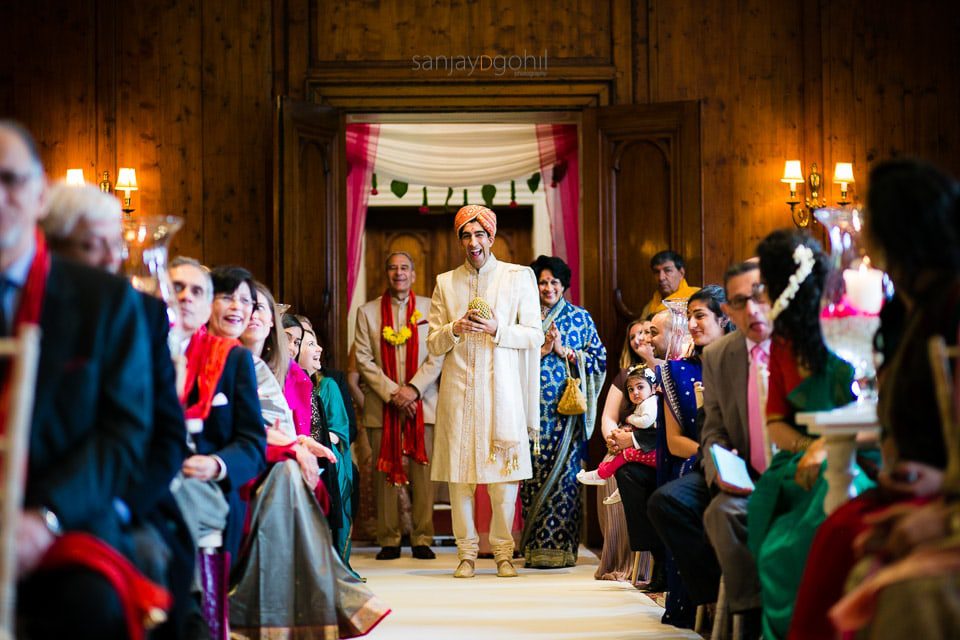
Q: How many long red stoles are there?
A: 3